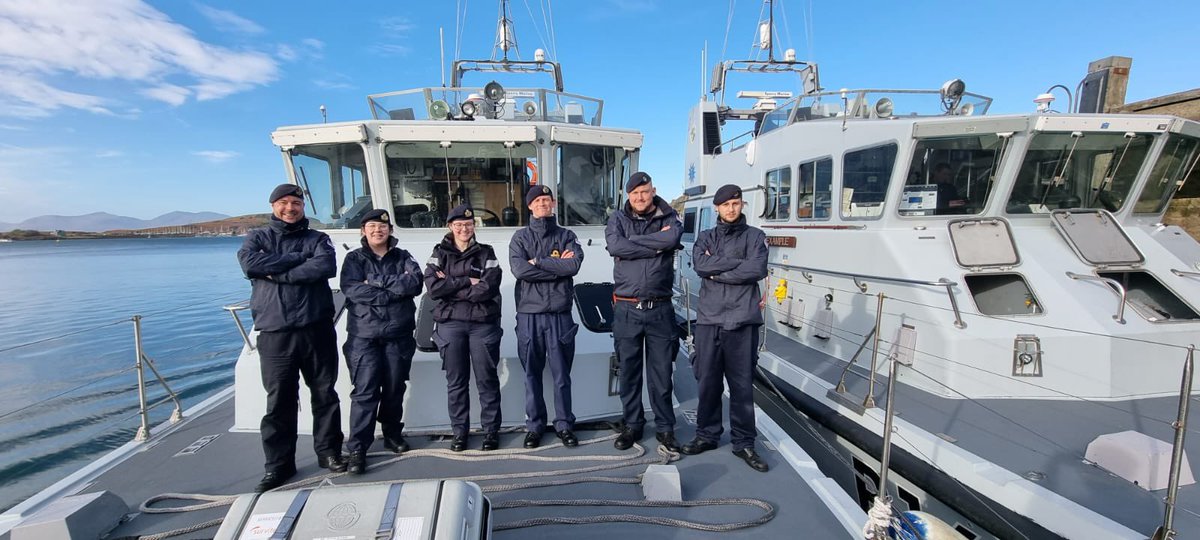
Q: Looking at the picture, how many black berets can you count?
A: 6